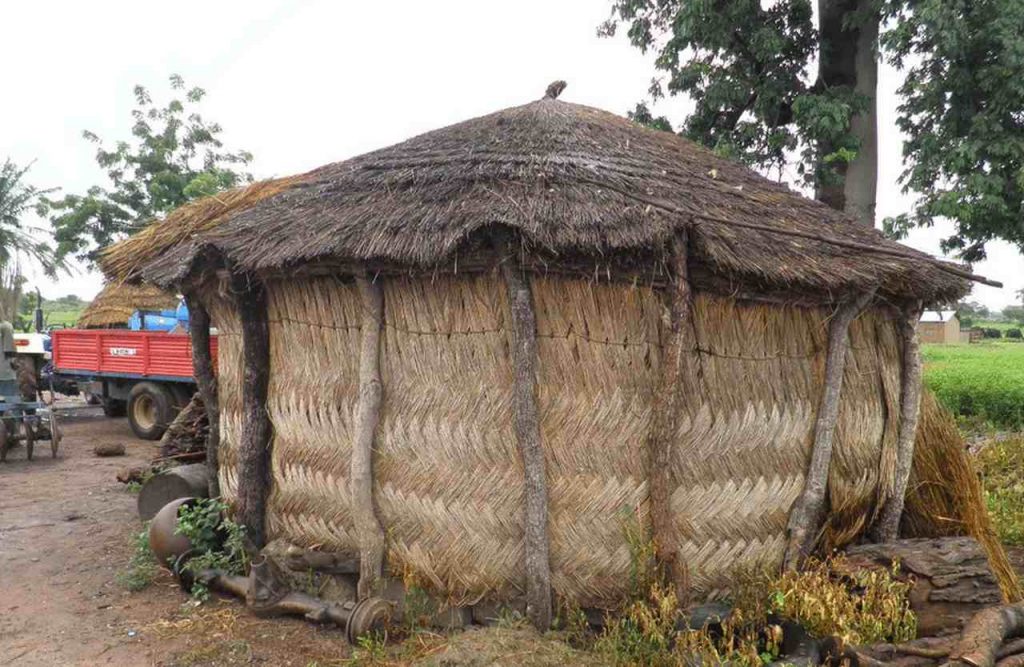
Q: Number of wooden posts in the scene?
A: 7